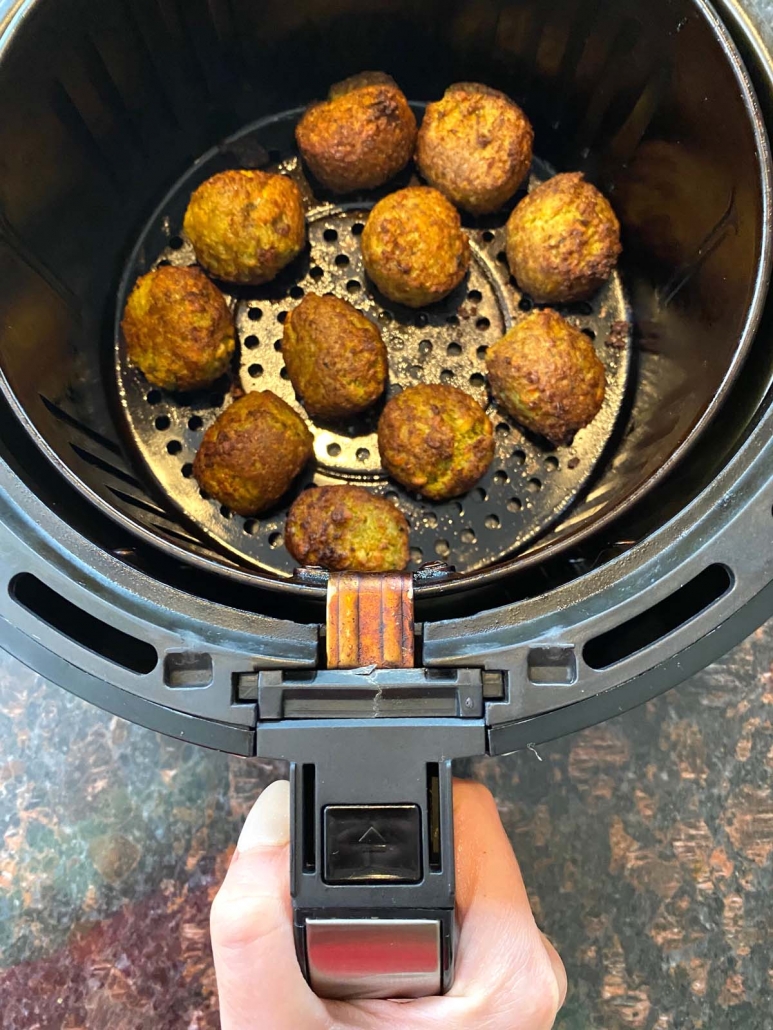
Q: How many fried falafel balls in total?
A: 11